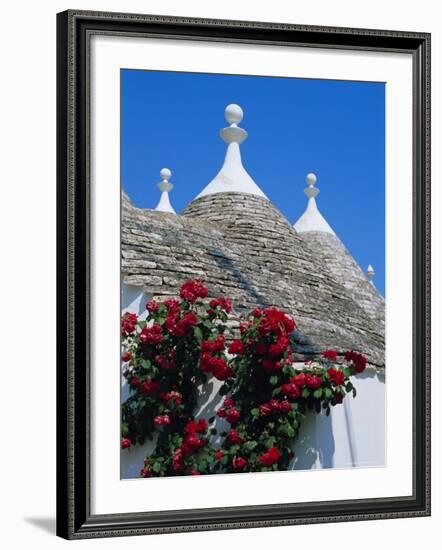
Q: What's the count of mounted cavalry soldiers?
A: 0